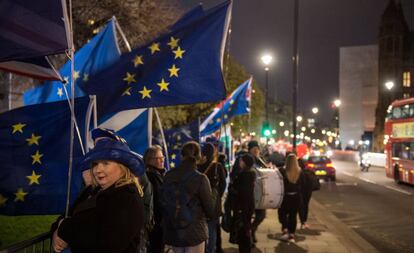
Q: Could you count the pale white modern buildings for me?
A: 1